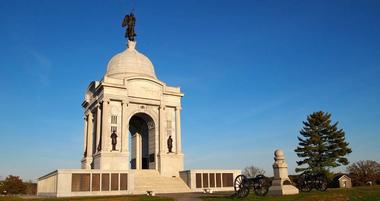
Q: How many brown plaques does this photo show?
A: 10